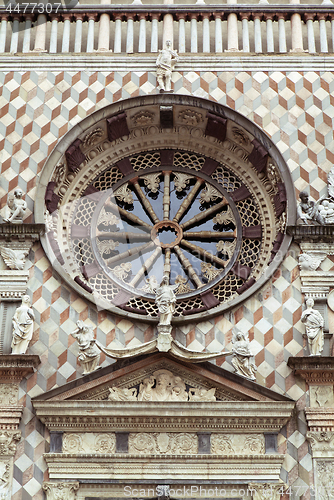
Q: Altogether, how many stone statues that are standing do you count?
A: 6